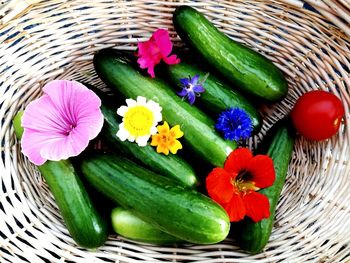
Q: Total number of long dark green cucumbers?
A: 8